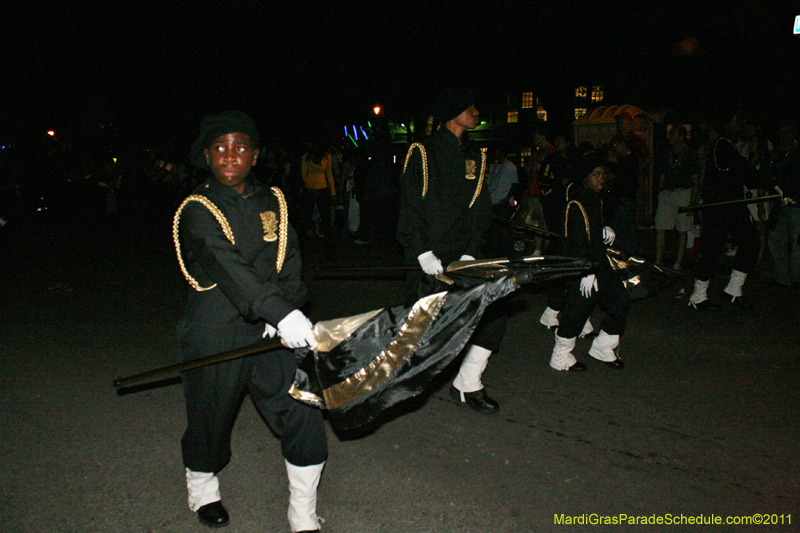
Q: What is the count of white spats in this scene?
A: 9